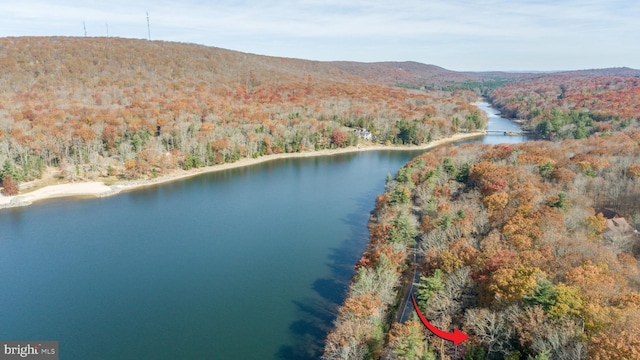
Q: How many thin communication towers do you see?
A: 3